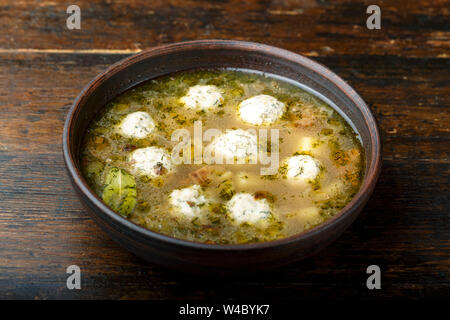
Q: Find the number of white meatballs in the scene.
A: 8